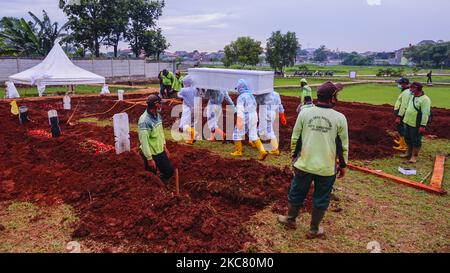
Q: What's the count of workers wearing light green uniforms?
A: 7